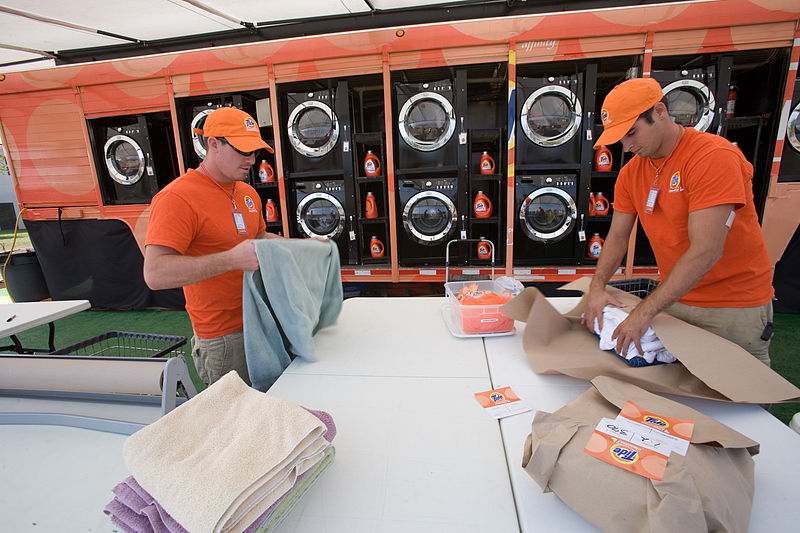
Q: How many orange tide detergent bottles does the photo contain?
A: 12